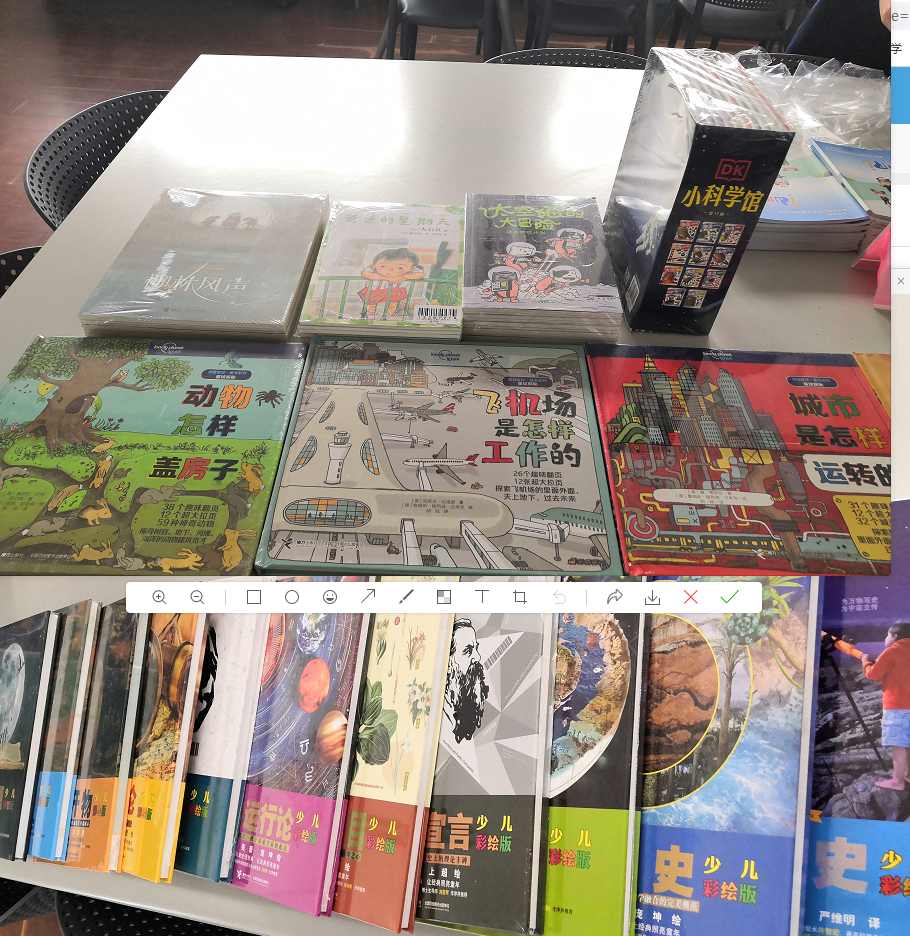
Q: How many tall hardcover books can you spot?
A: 11